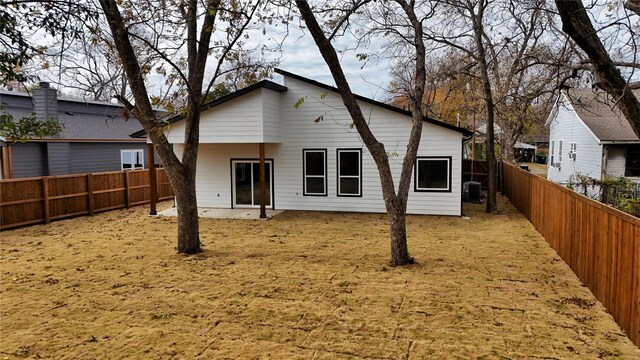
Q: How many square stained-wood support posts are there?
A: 2